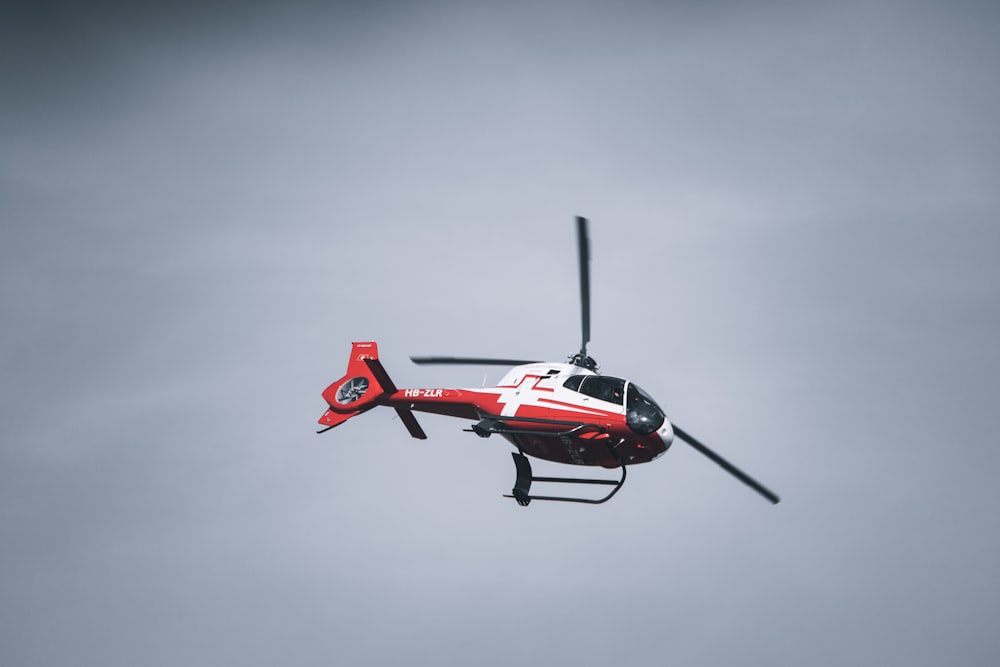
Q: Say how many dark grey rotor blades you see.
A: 3